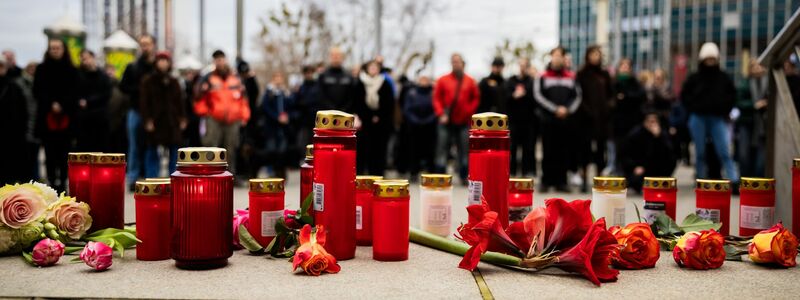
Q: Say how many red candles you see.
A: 15